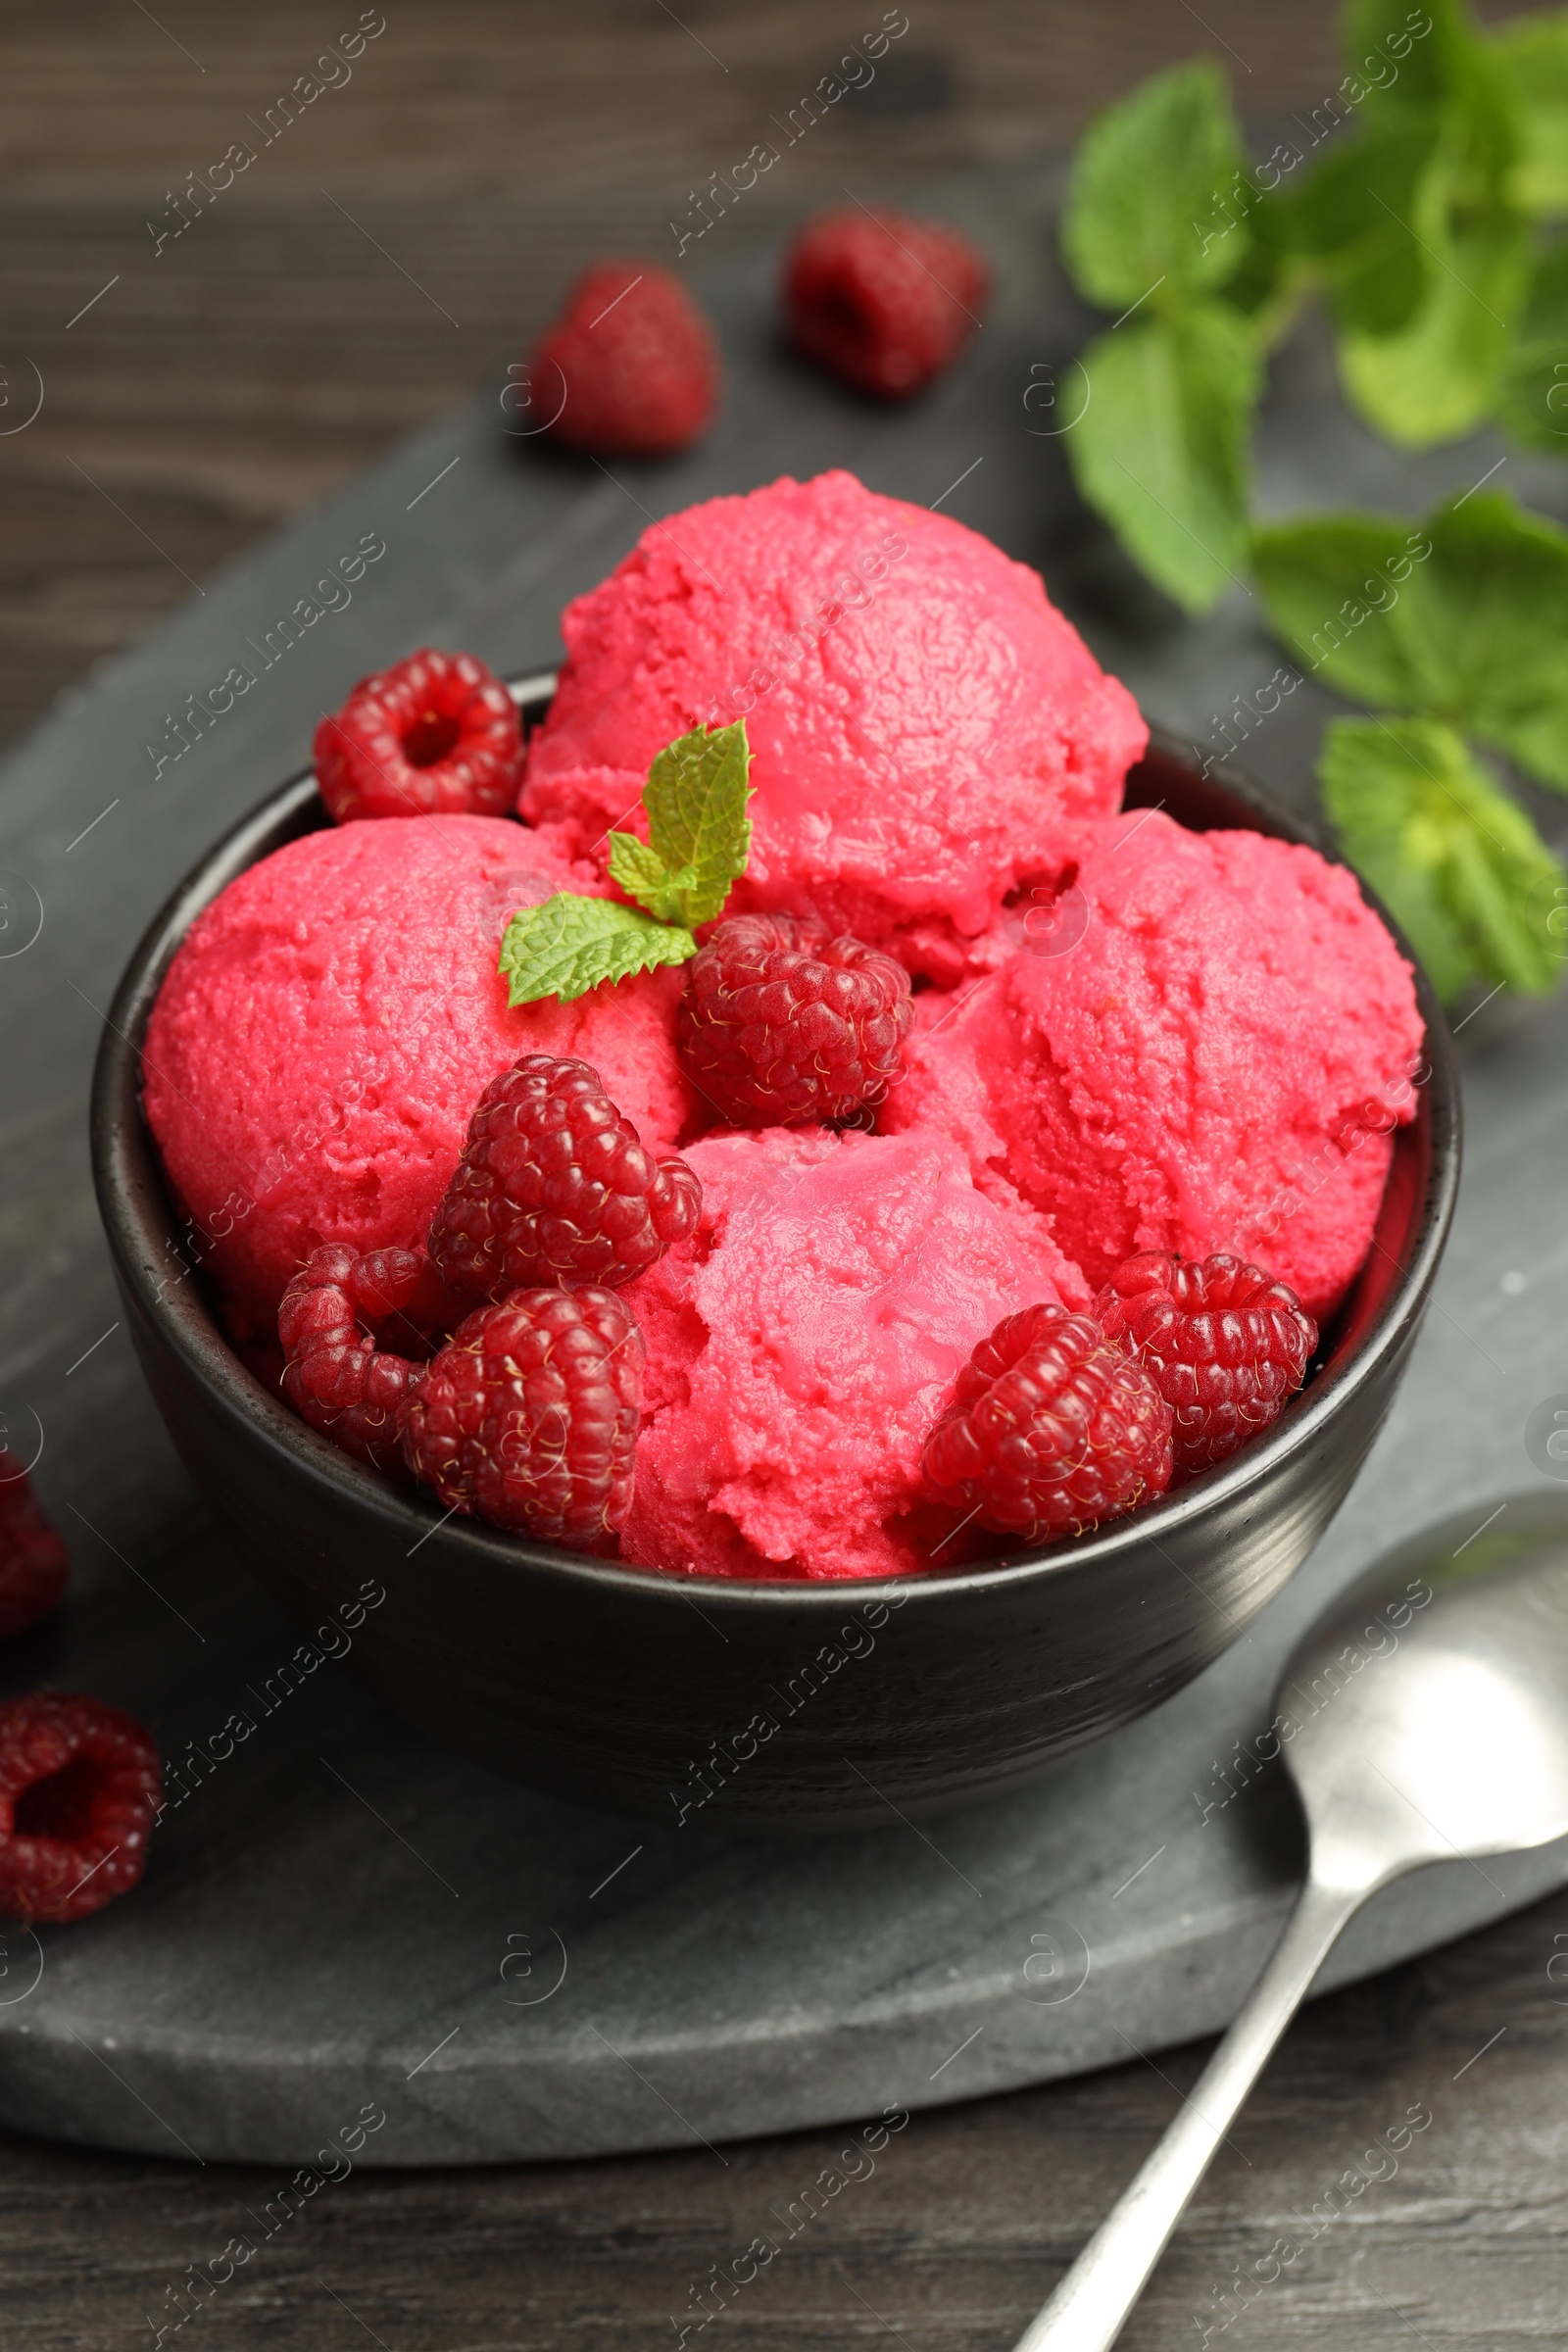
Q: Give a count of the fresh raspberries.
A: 11